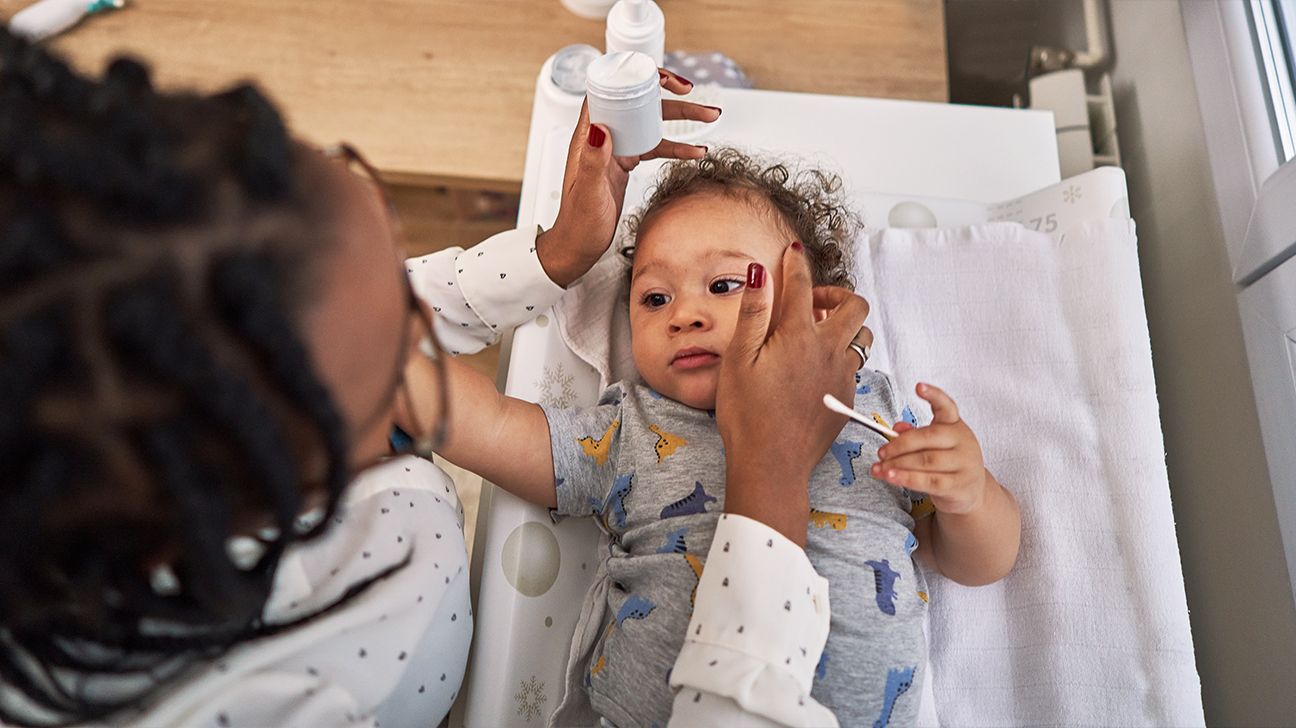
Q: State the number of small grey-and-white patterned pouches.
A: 1